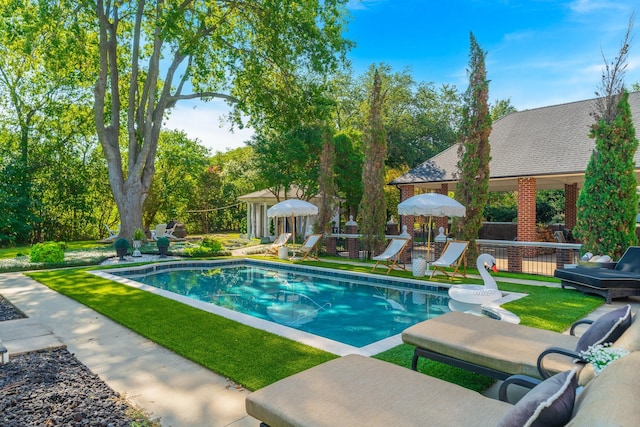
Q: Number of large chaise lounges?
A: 3